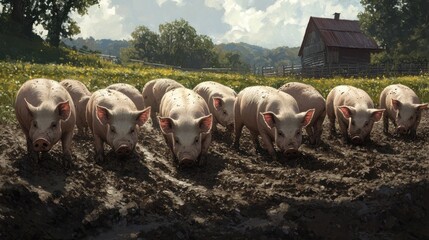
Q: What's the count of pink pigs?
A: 11